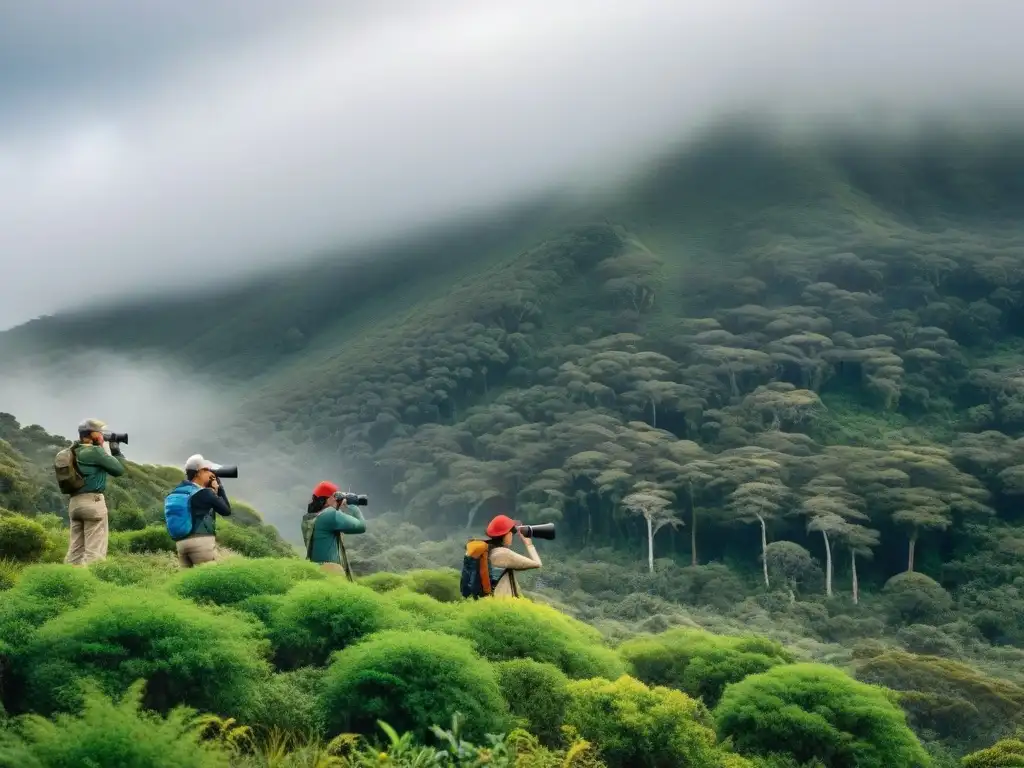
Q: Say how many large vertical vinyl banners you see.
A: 0